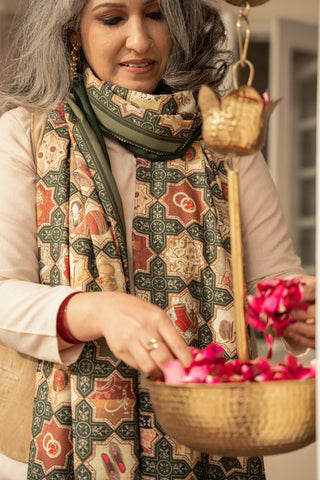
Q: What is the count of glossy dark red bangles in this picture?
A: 1